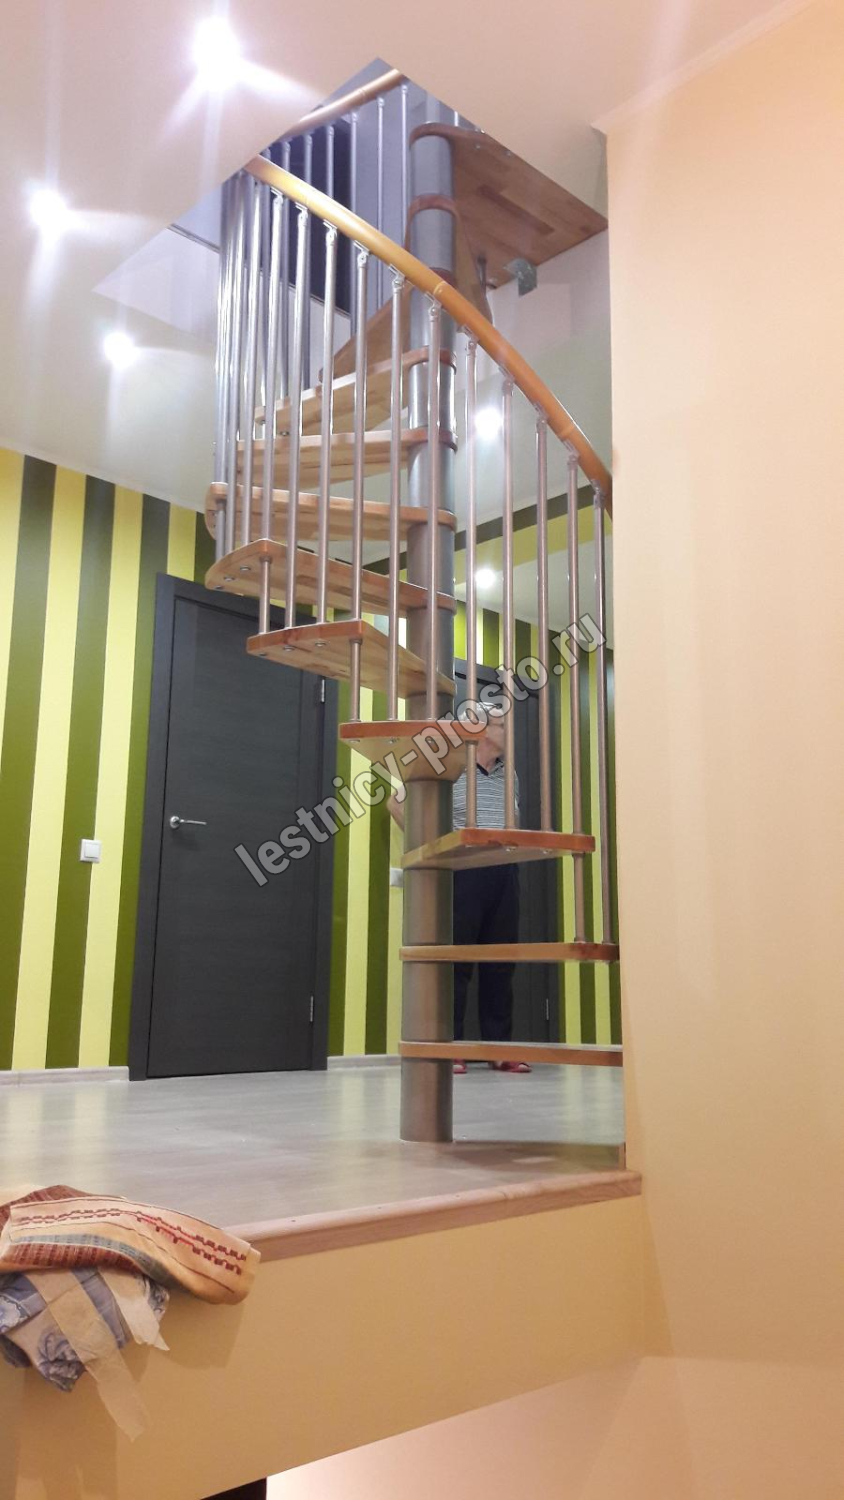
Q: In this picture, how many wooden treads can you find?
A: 12